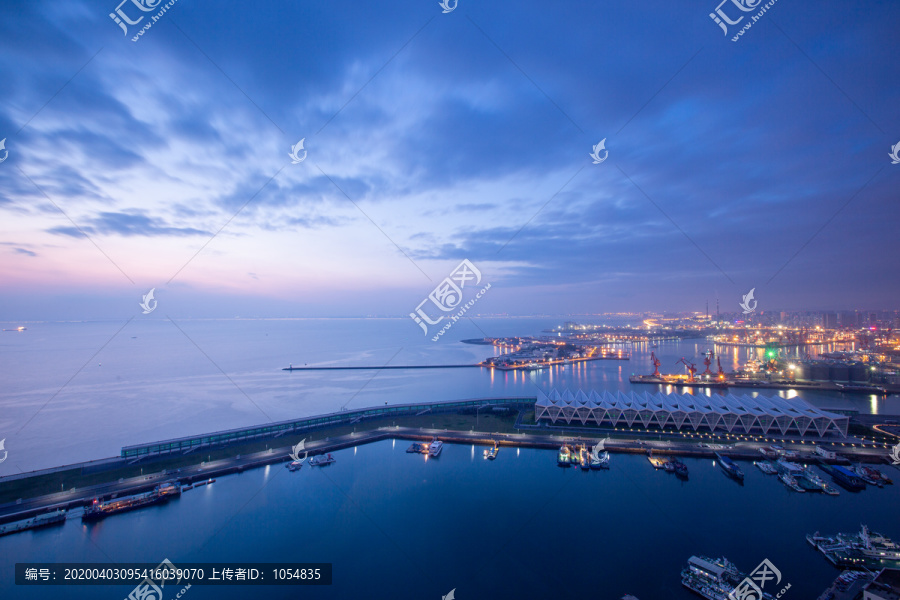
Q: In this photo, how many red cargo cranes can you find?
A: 4